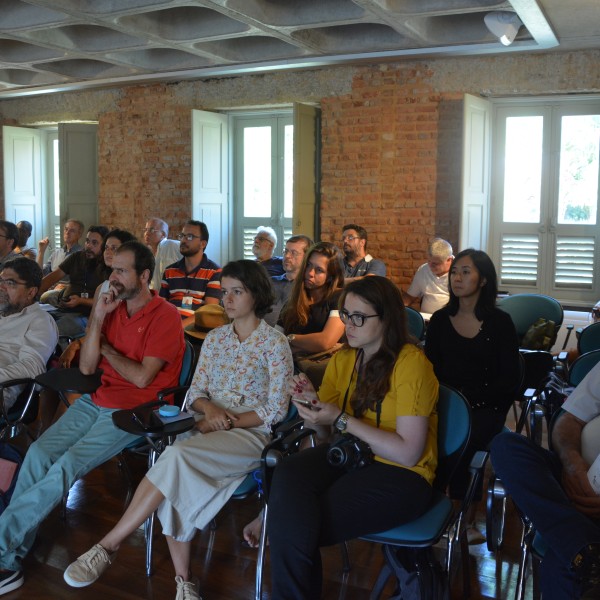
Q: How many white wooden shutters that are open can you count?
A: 5